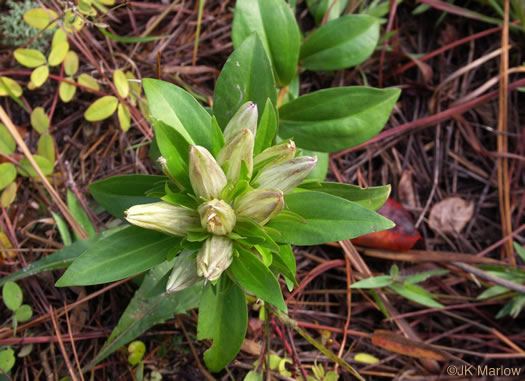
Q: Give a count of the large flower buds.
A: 10